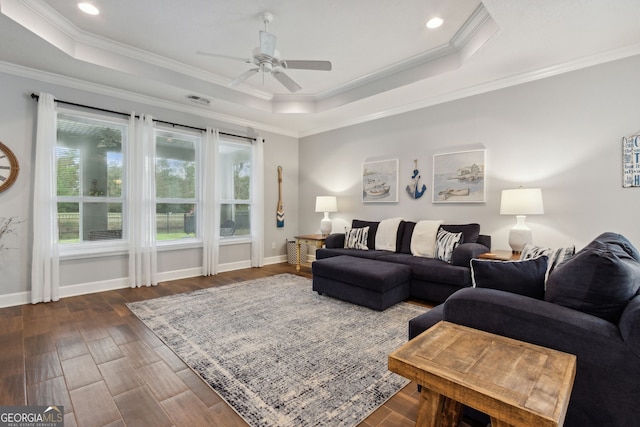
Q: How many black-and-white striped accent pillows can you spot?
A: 3